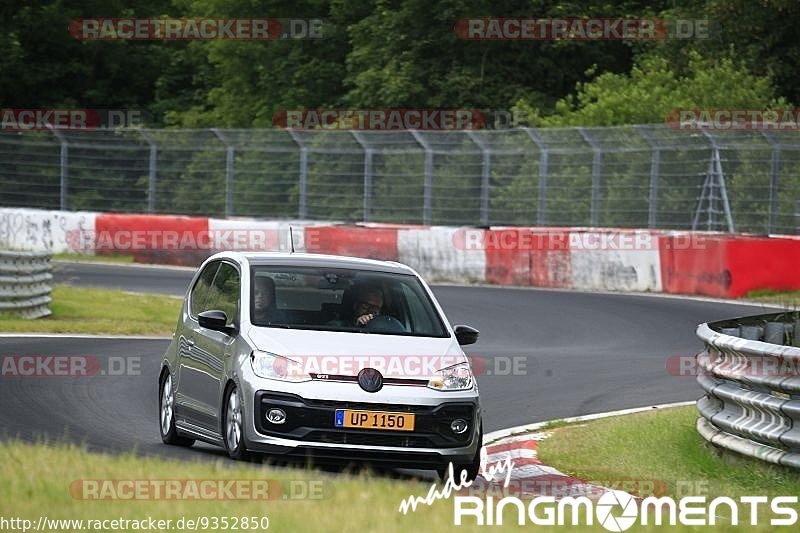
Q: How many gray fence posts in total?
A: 12